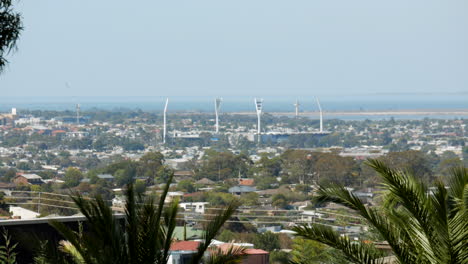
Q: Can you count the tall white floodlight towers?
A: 4